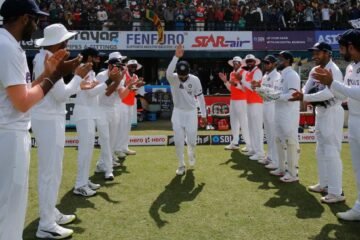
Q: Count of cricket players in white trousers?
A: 13